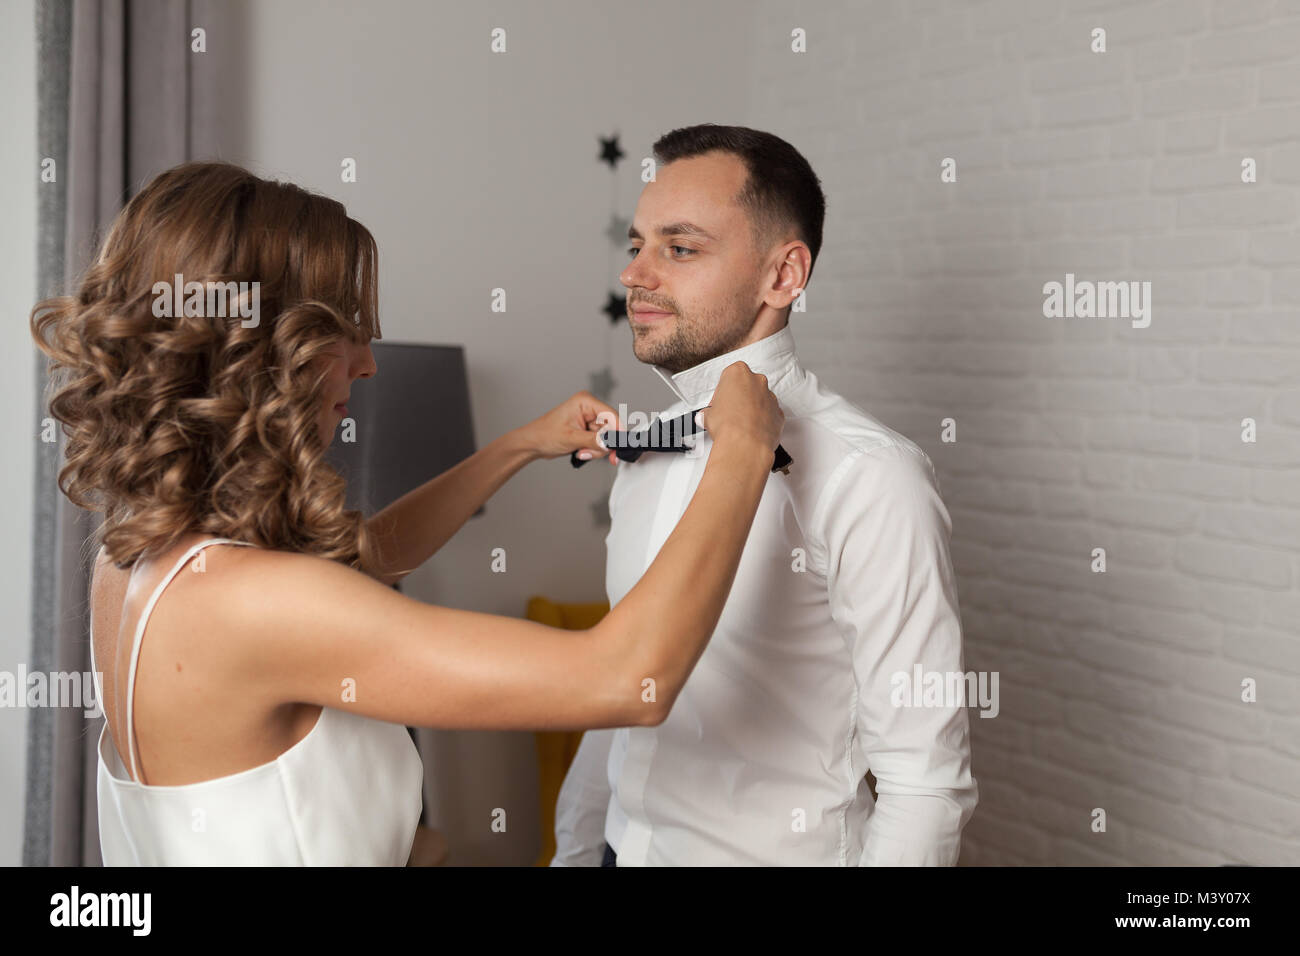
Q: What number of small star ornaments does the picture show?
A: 5